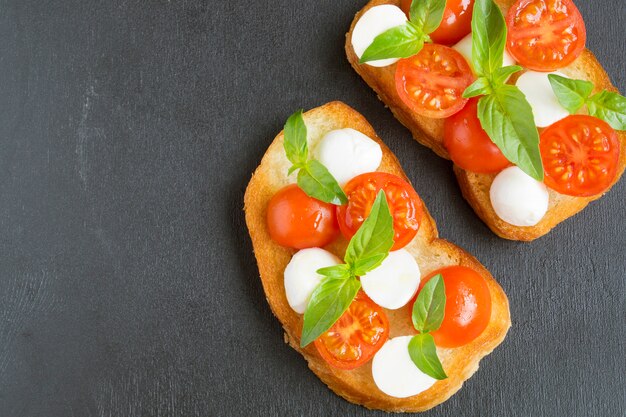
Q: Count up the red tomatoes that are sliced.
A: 5